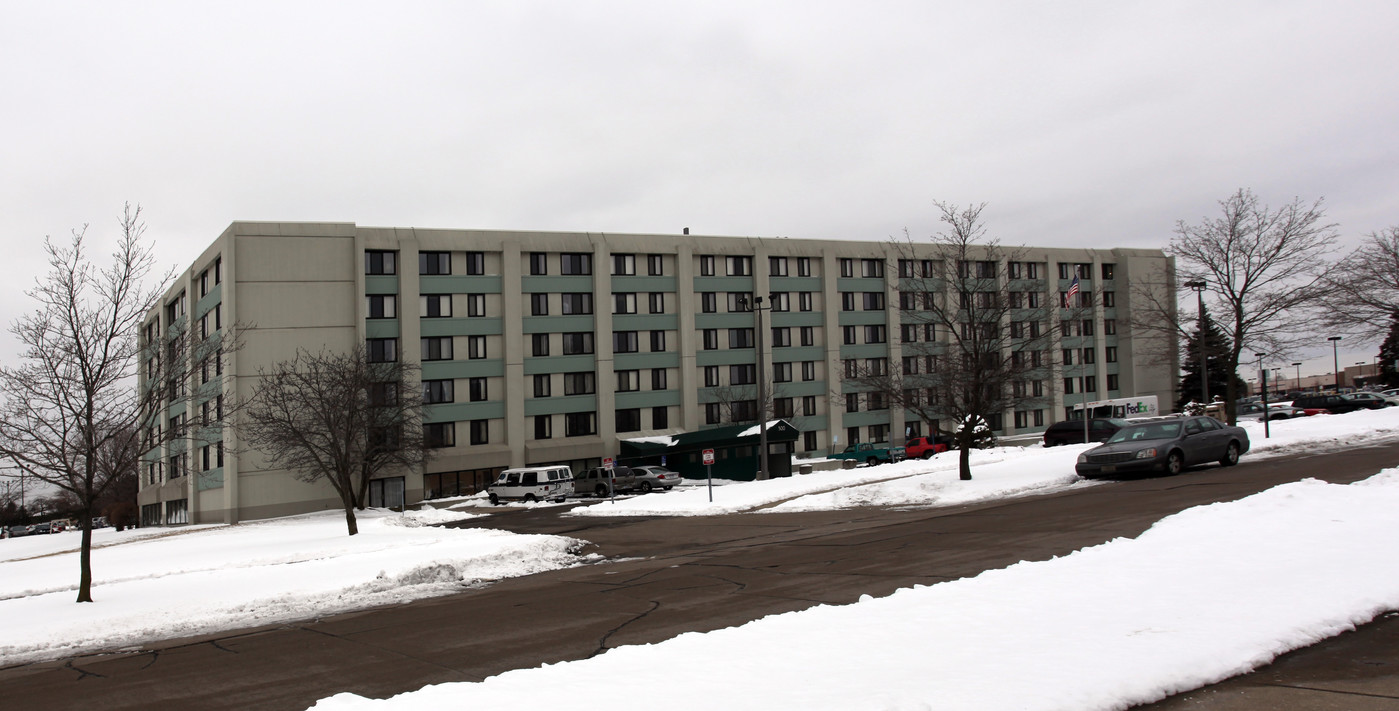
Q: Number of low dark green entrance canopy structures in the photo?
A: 1